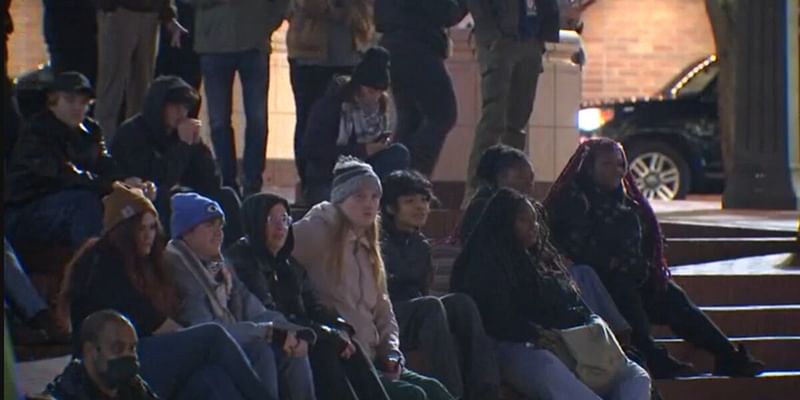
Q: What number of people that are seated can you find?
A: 12